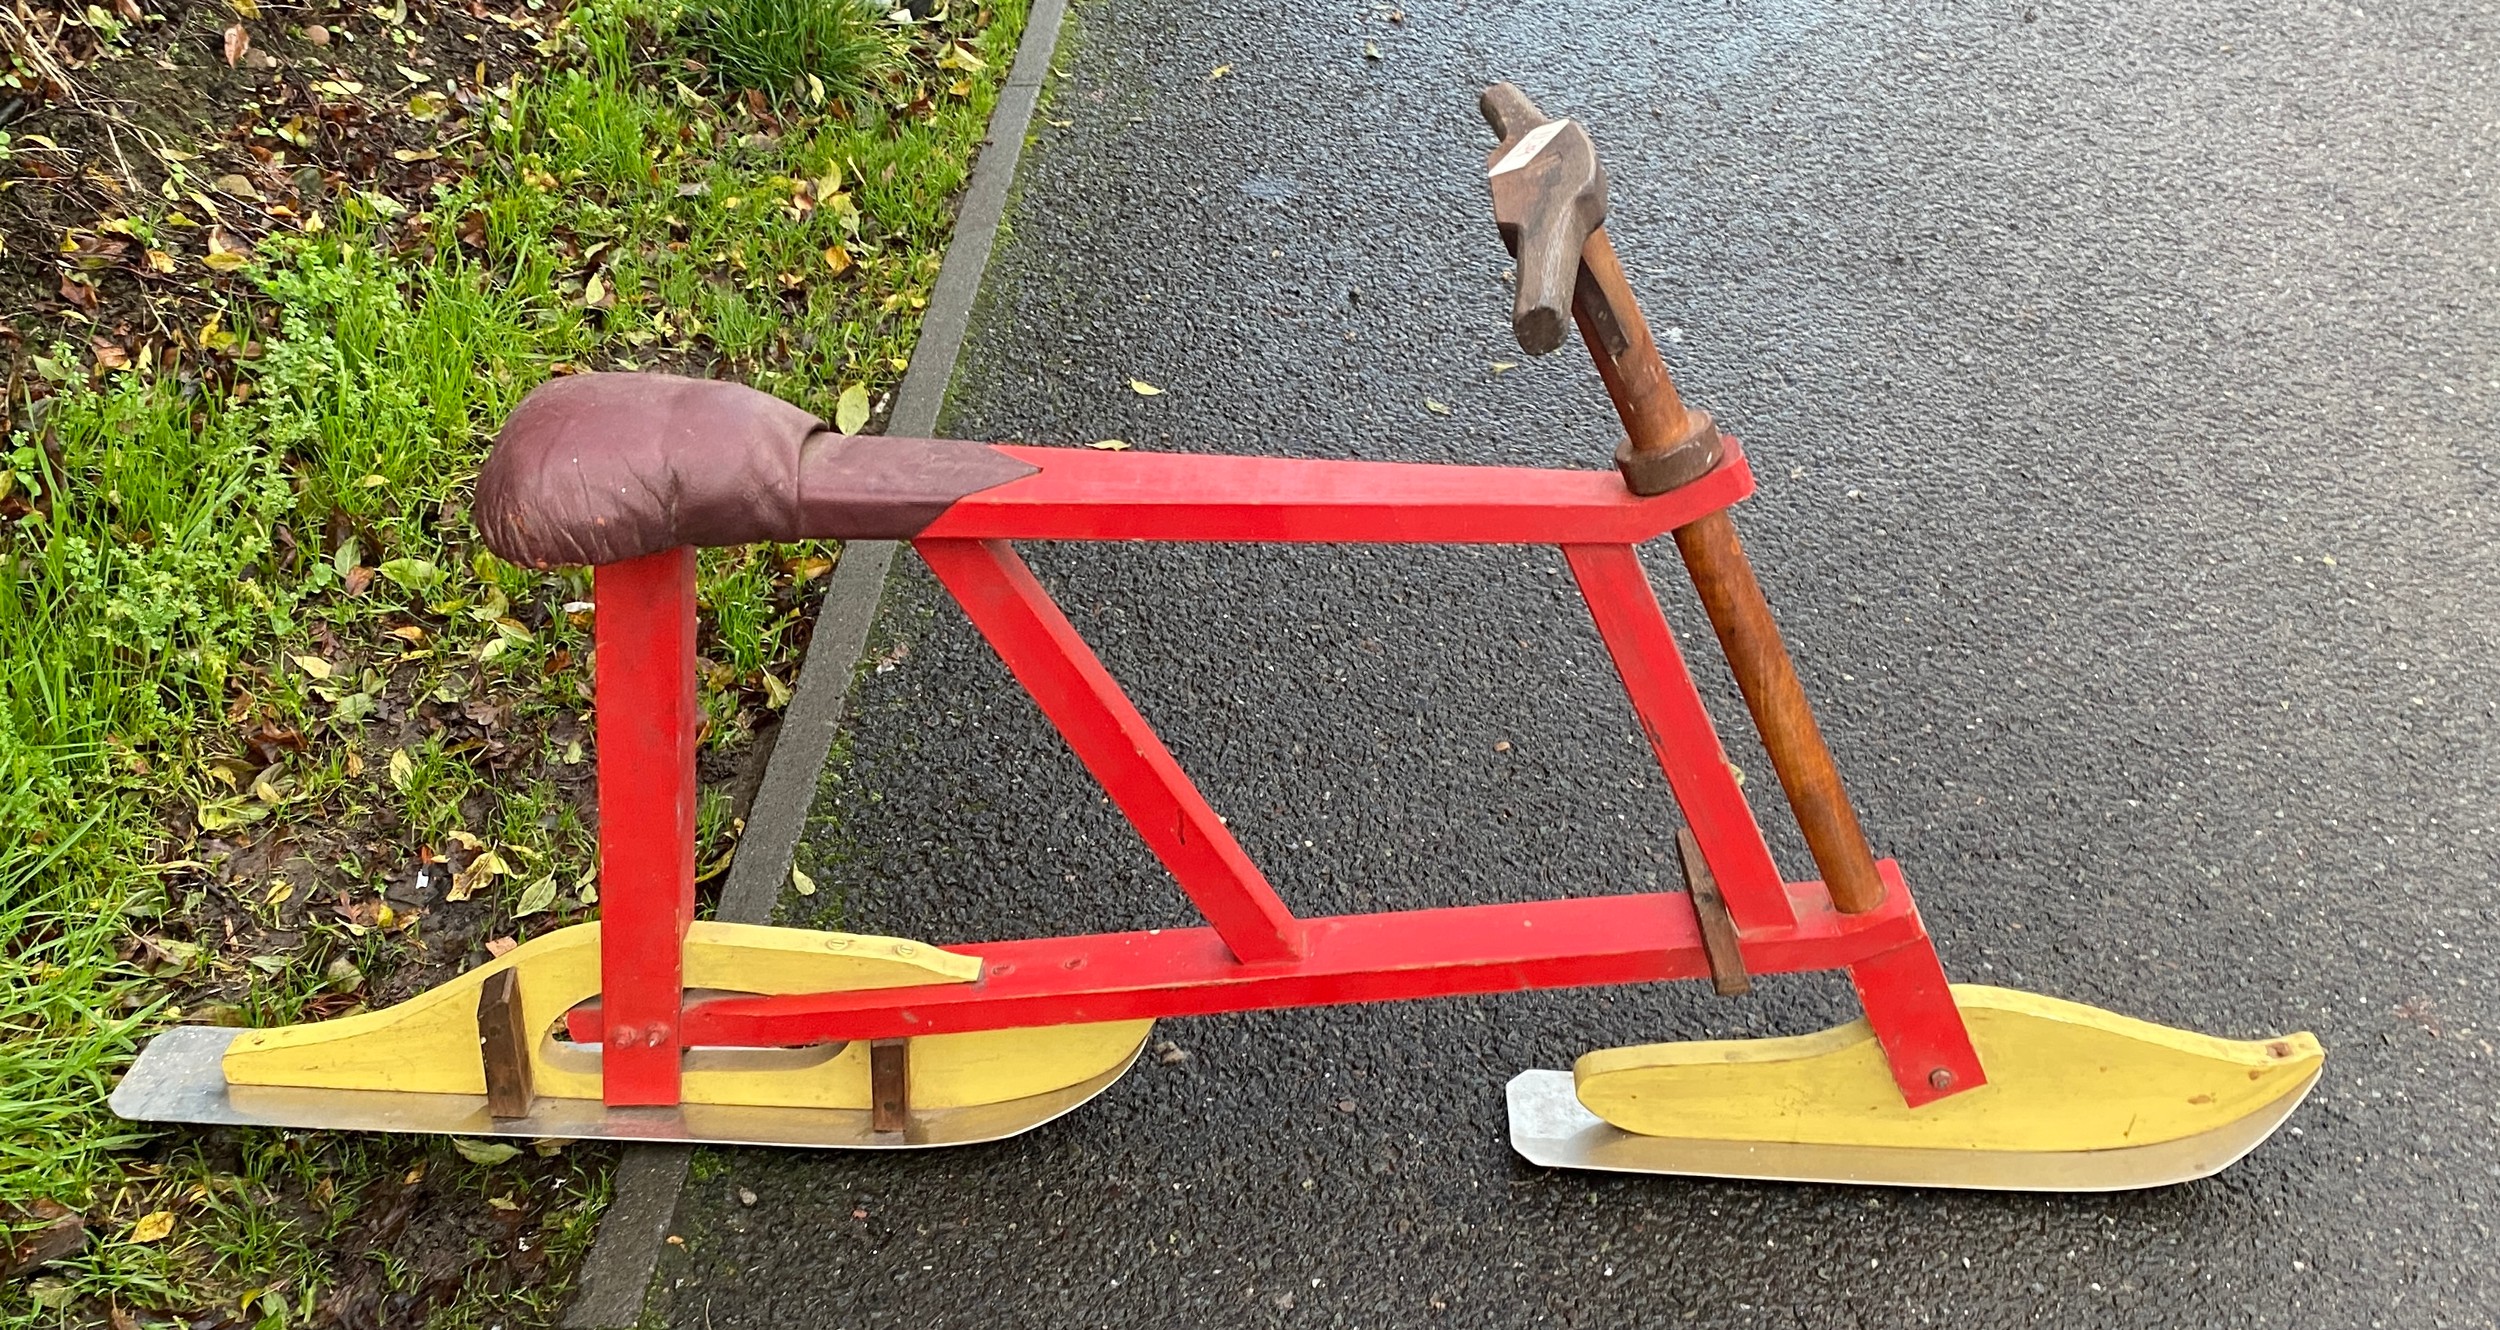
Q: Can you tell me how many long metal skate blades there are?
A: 2